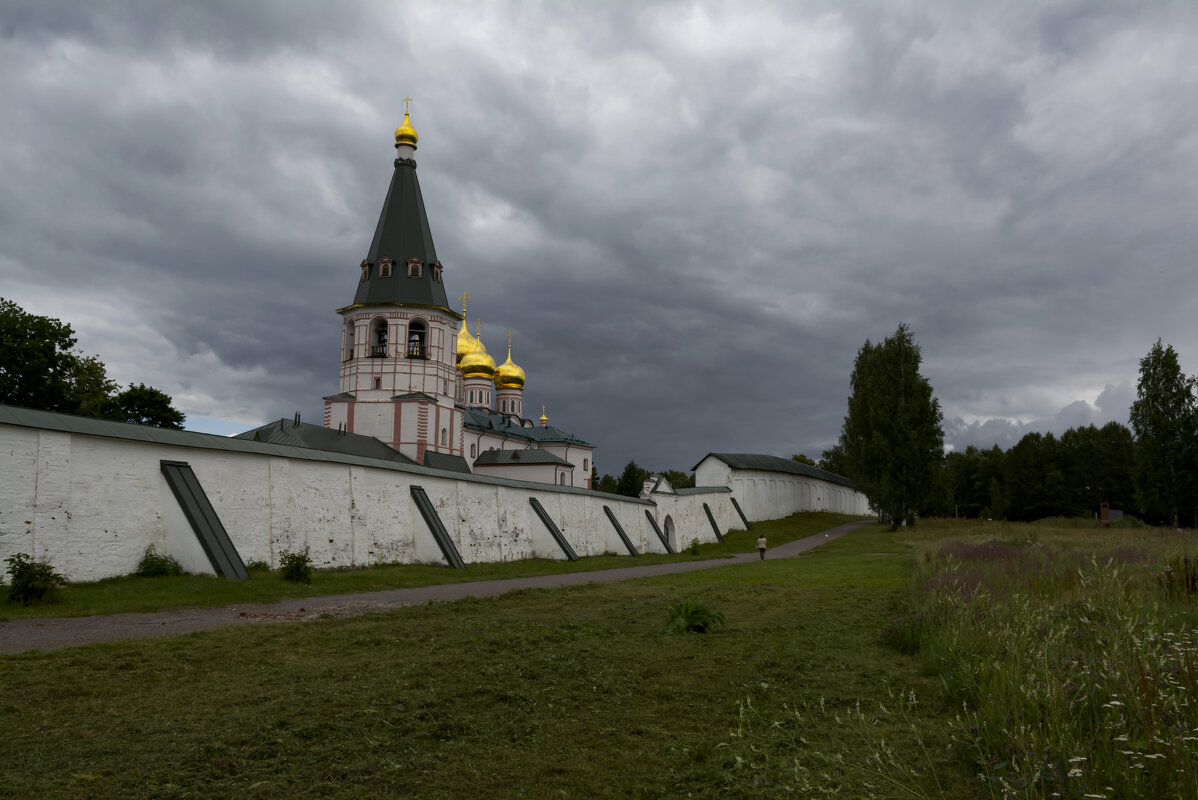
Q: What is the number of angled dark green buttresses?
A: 7